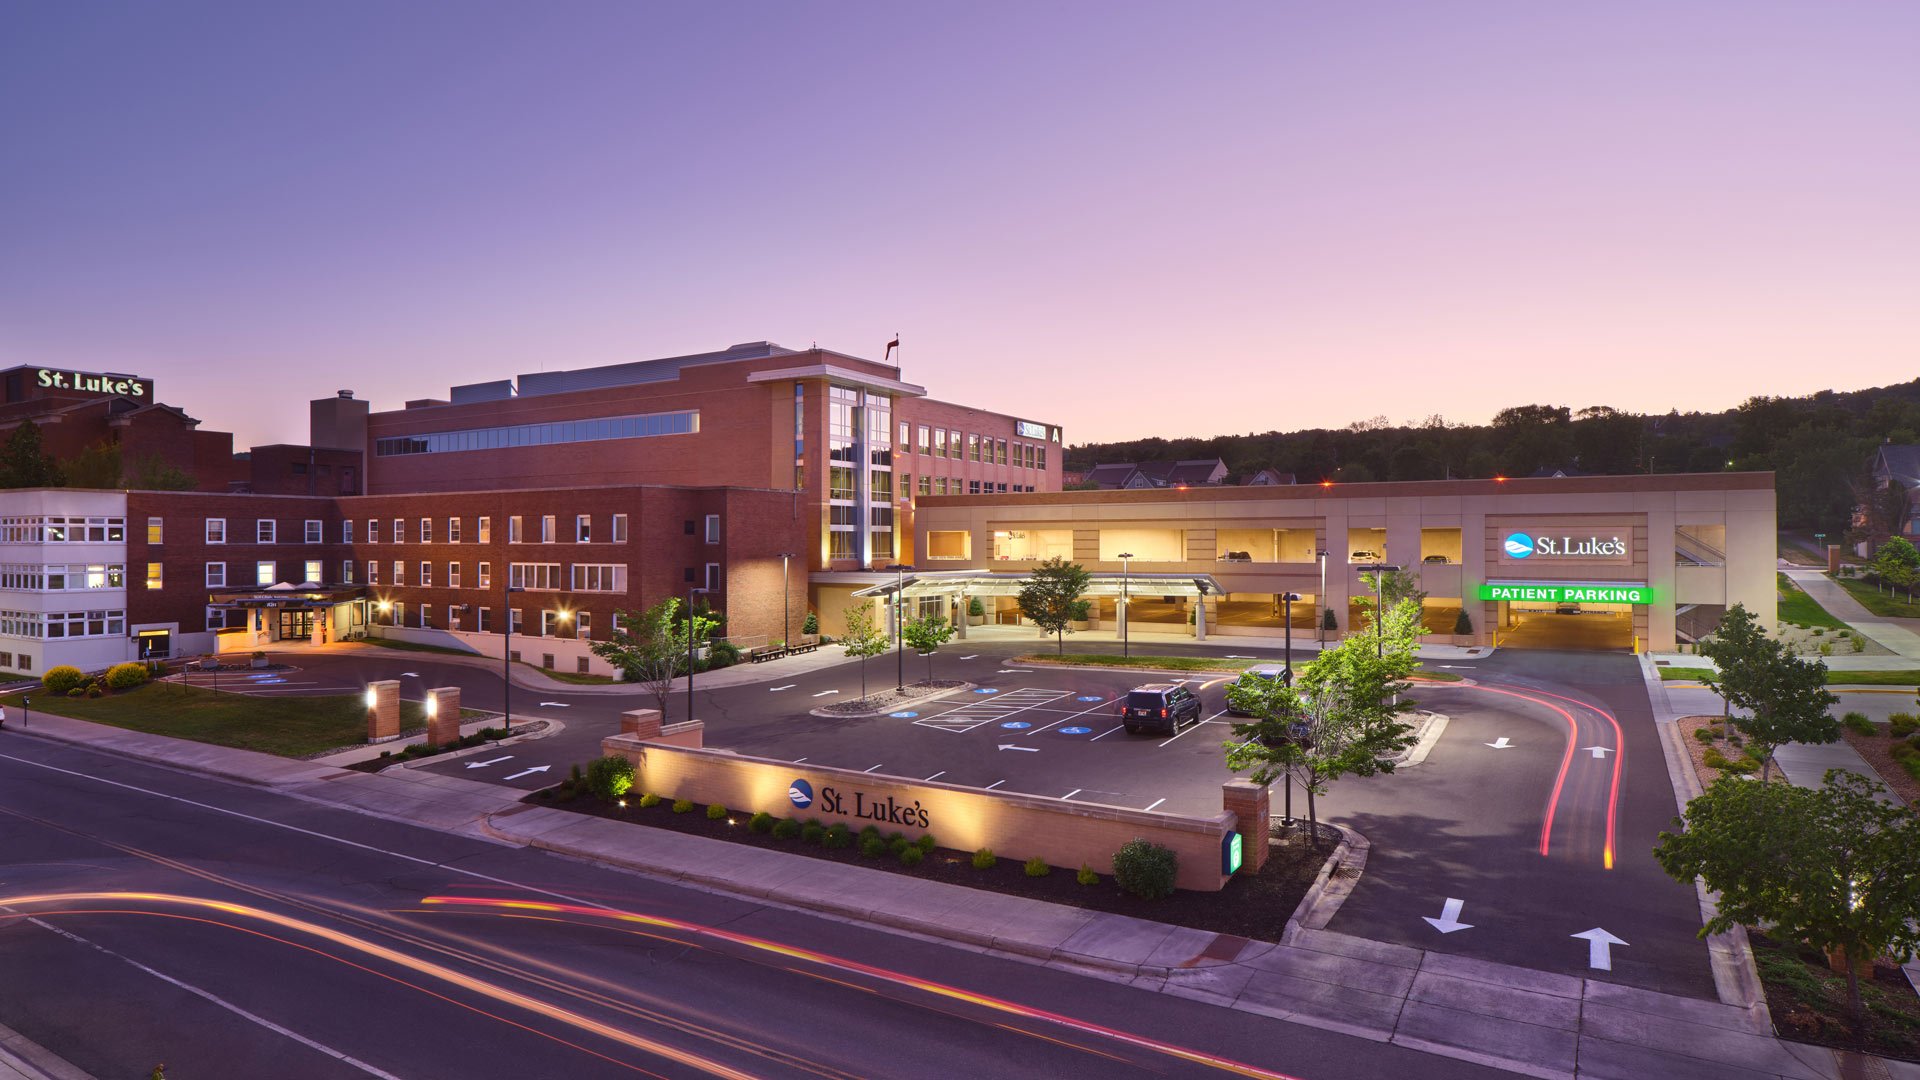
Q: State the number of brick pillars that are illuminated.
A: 2